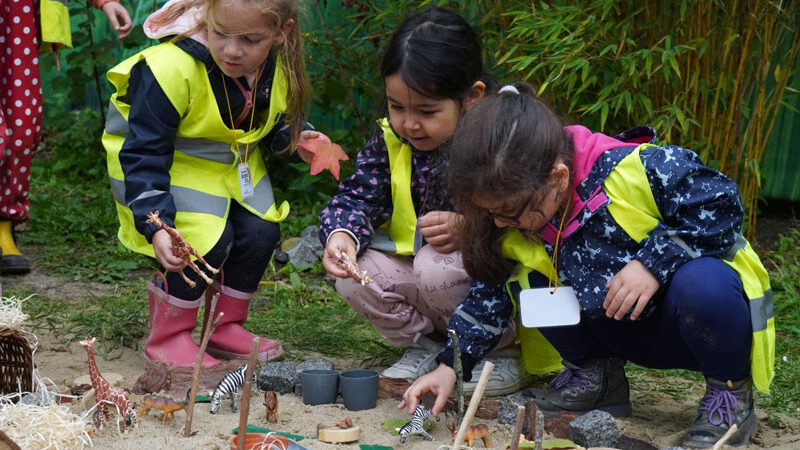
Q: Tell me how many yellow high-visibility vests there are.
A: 4